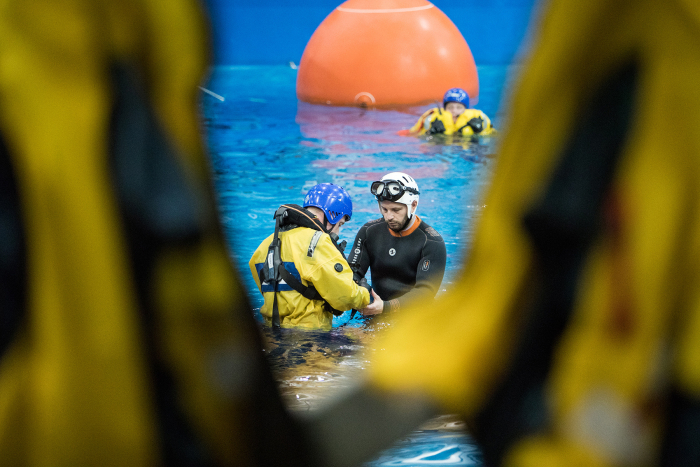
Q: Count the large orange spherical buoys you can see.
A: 1